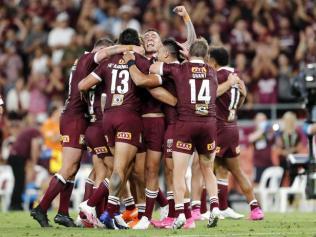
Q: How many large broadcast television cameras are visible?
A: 1